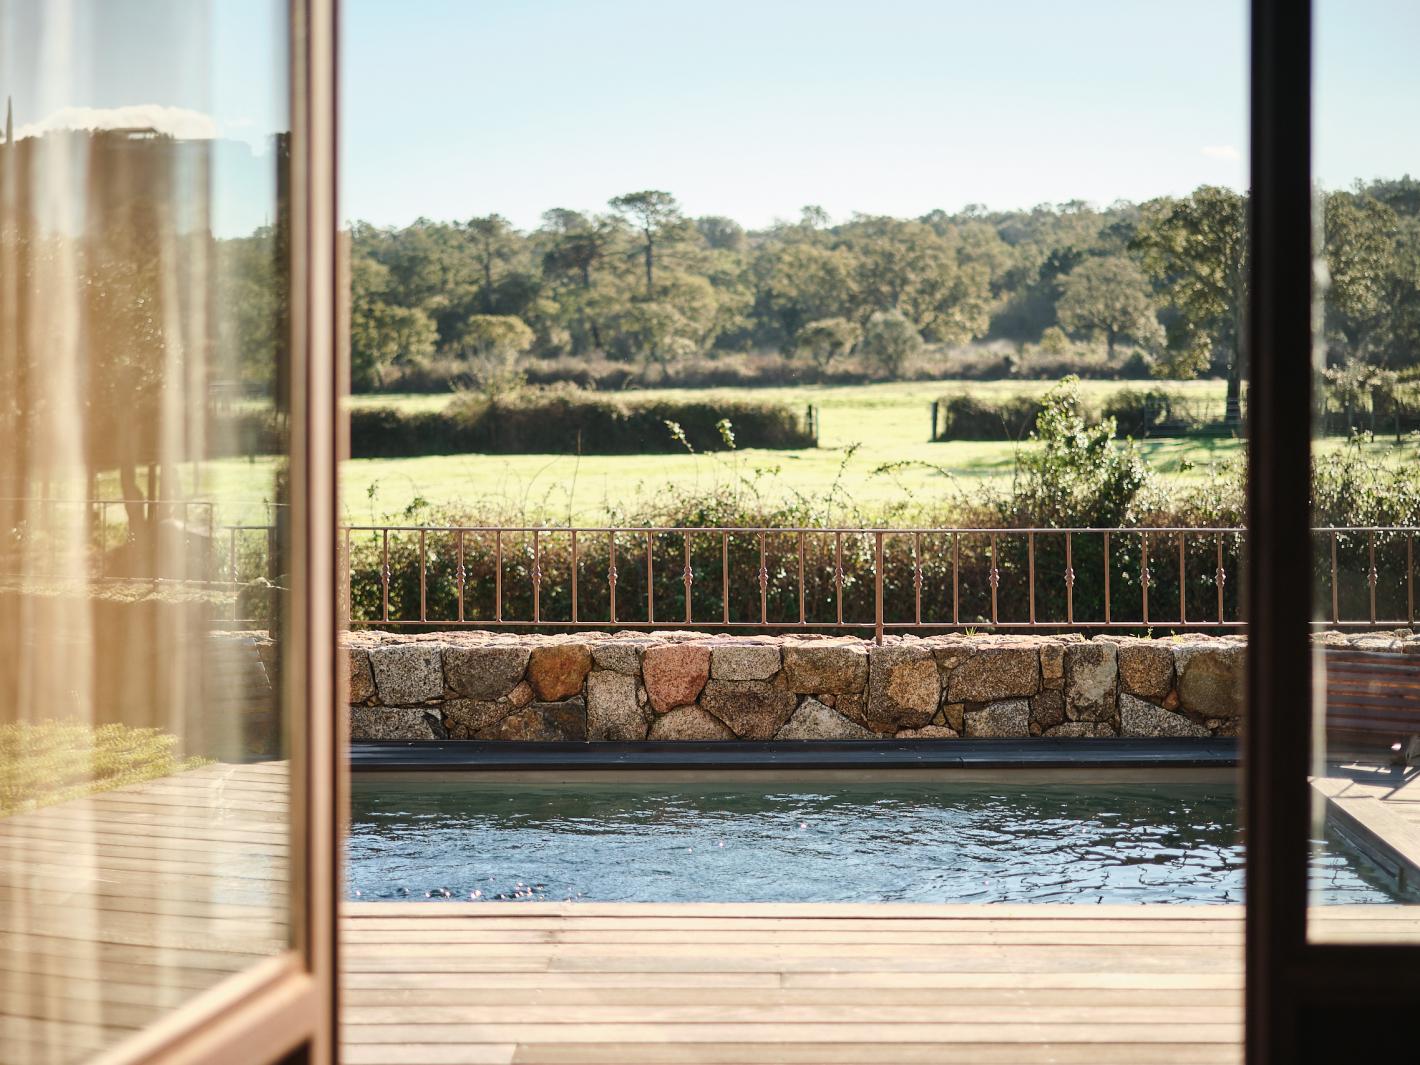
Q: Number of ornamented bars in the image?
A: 13